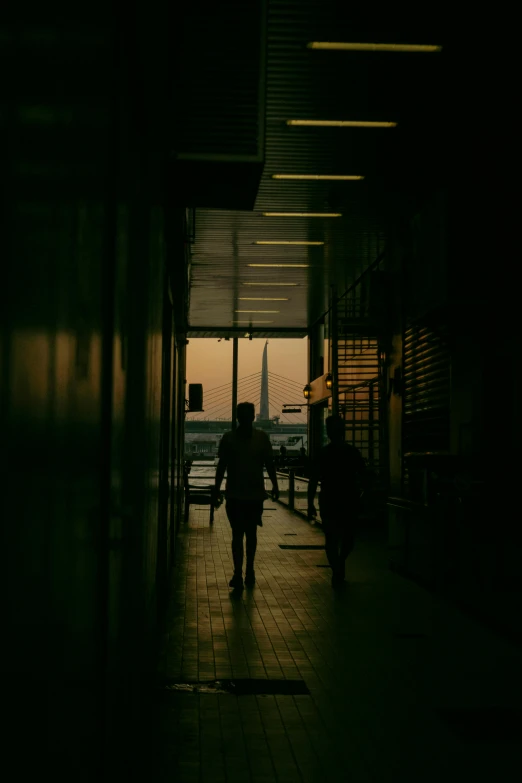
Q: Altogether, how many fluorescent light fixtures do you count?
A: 10